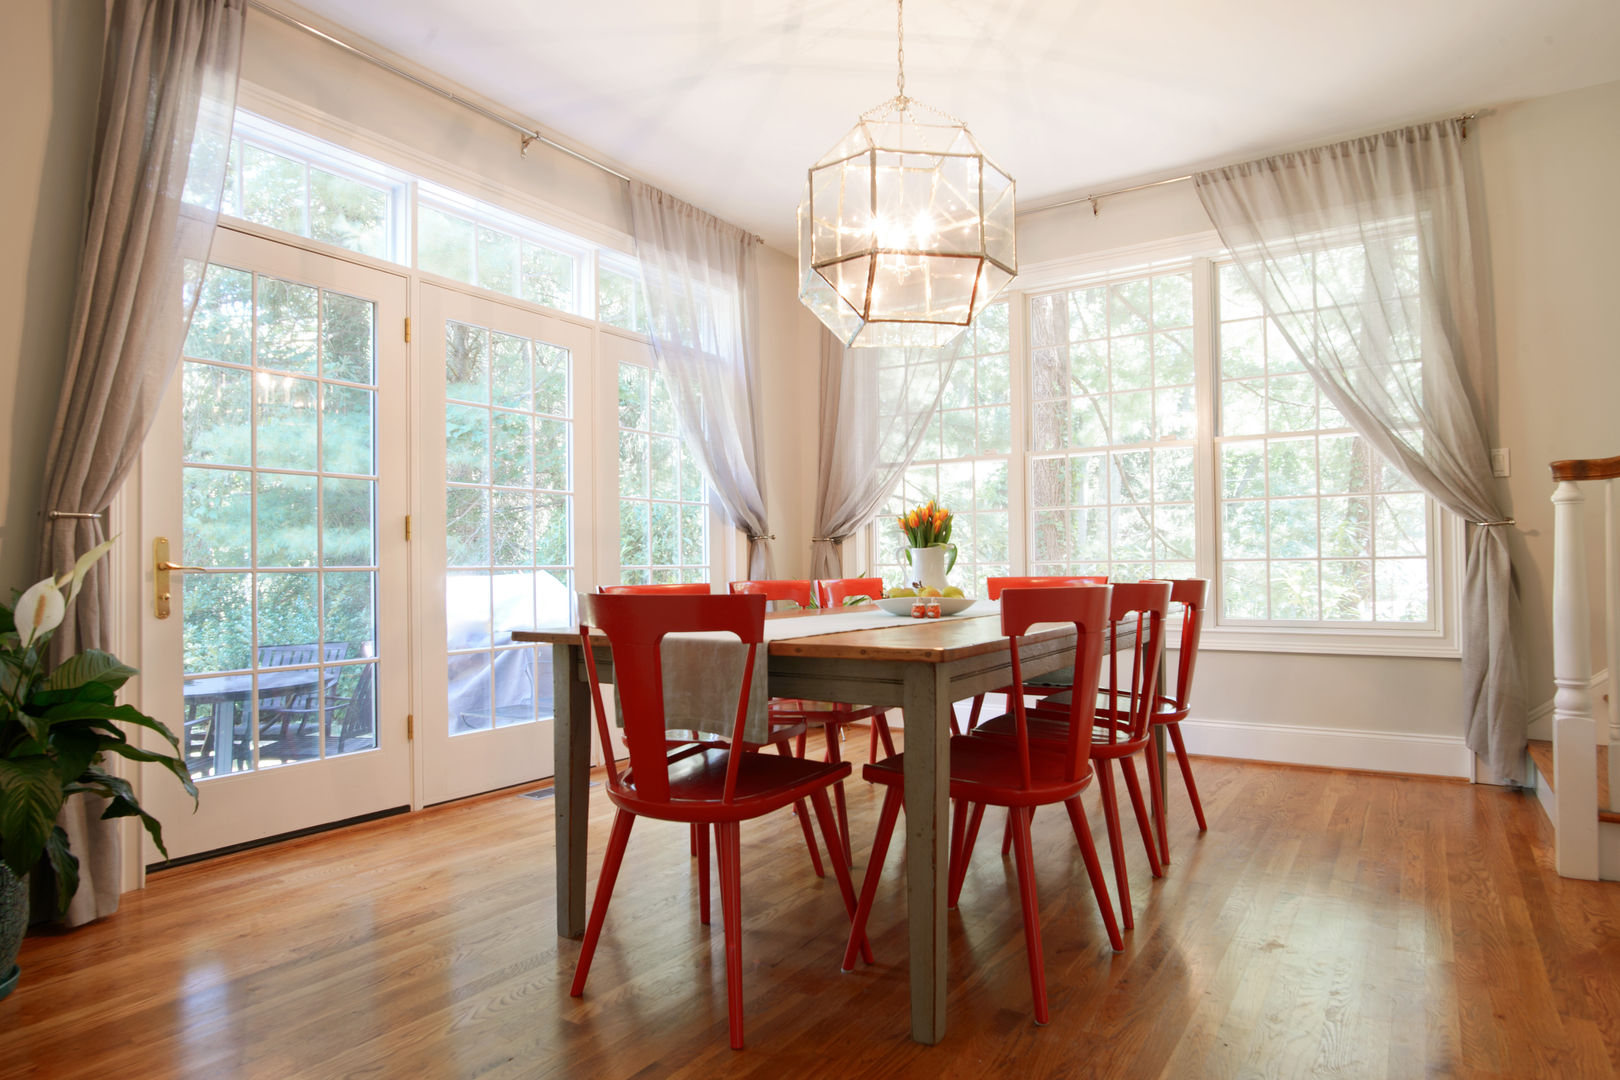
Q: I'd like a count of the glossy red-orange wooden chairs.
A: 8